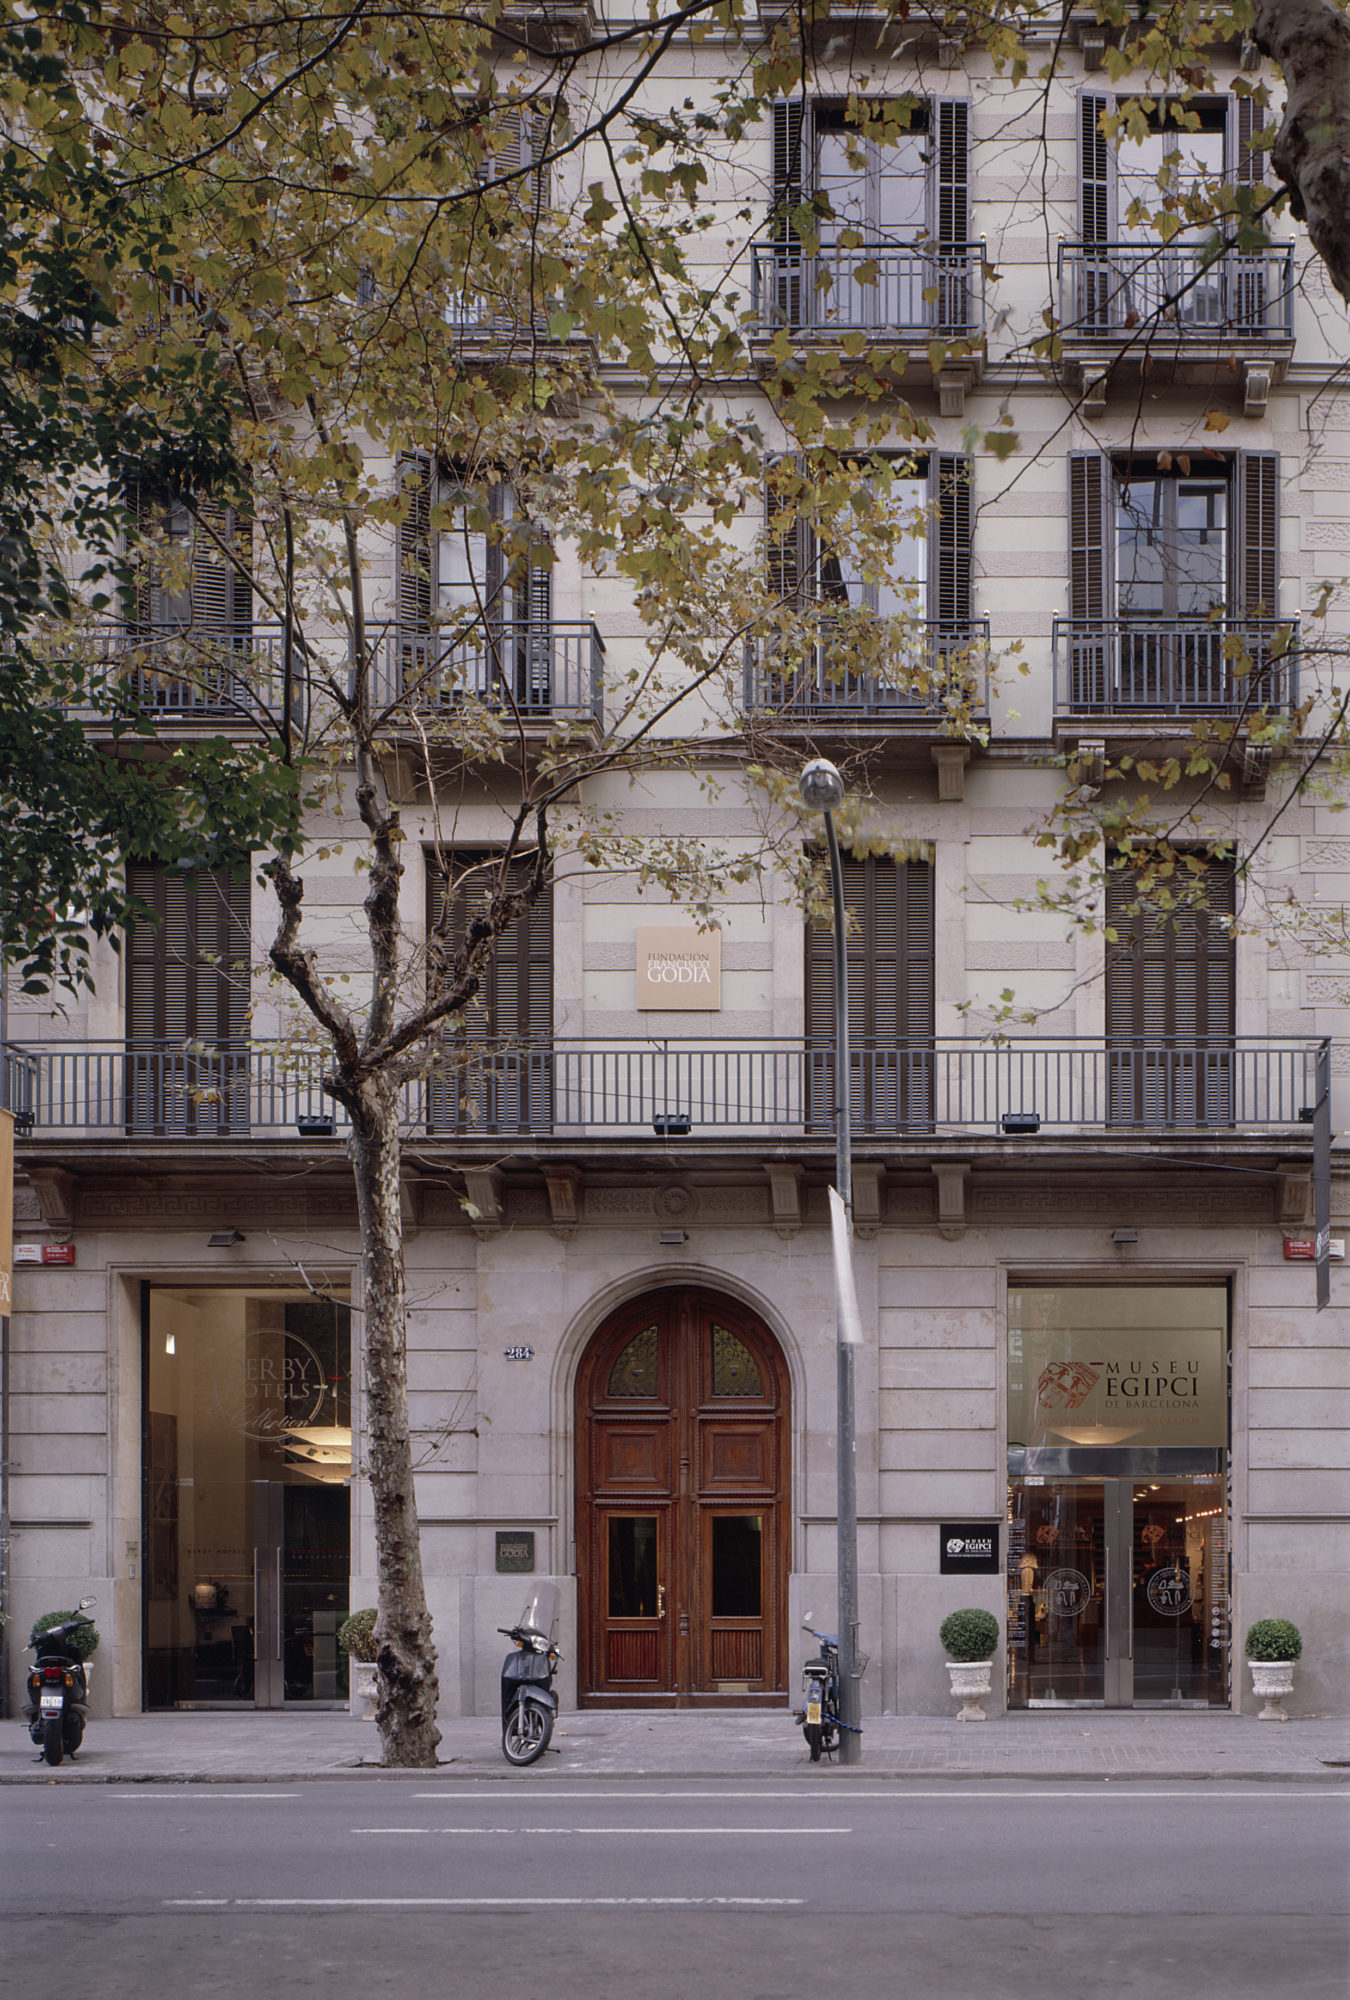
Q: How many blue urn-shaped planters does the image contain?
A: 0